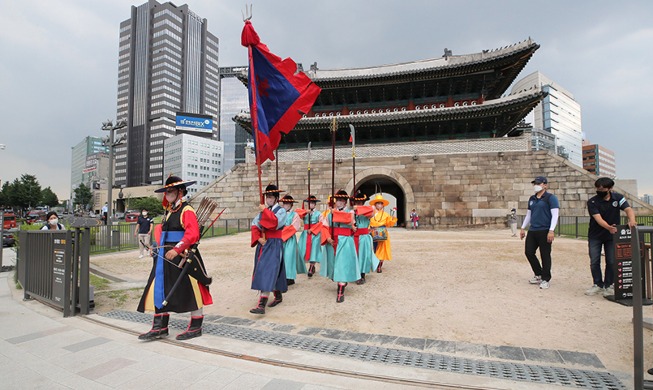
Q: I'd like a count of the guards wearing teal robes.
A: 4